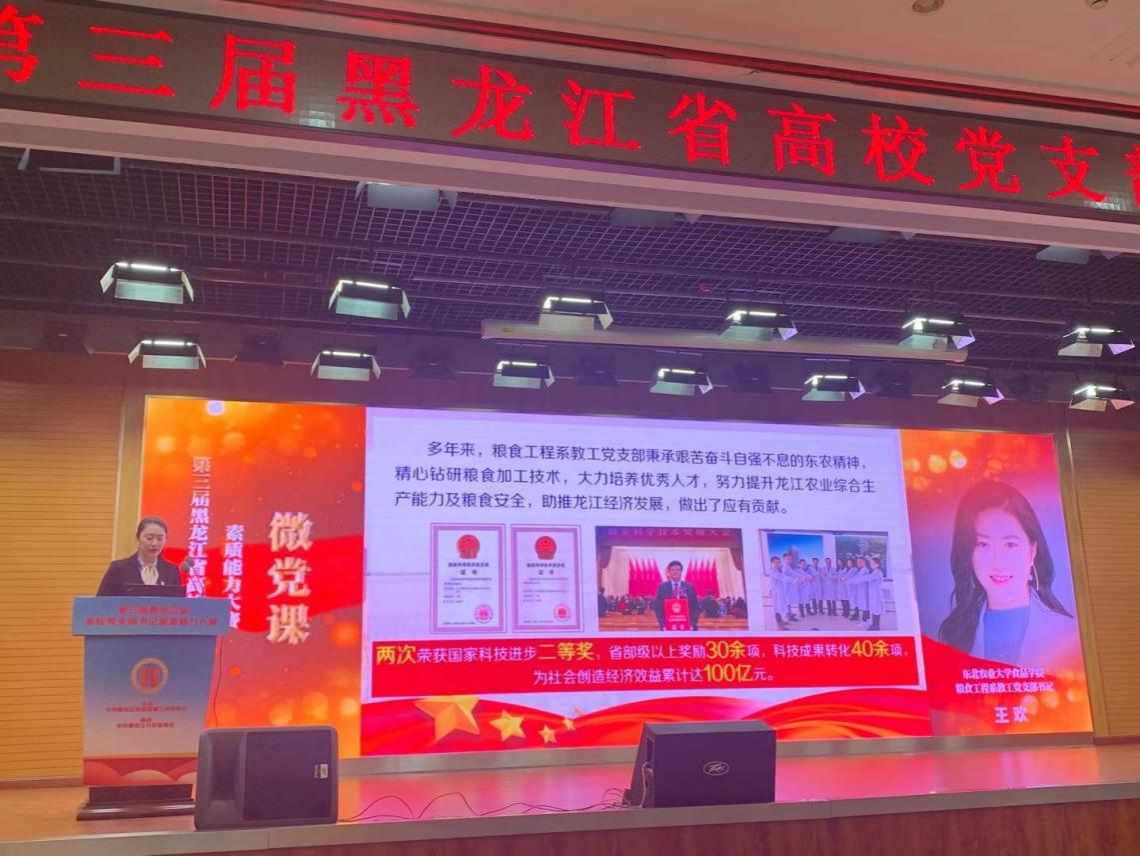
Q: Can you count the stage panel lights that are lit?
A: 13